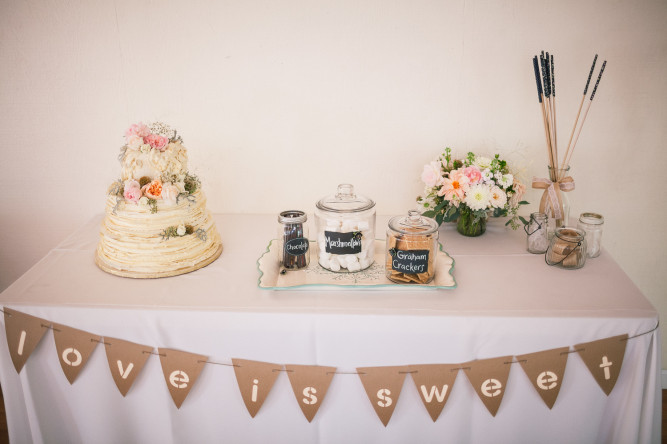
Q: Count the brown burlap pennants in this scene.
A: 11